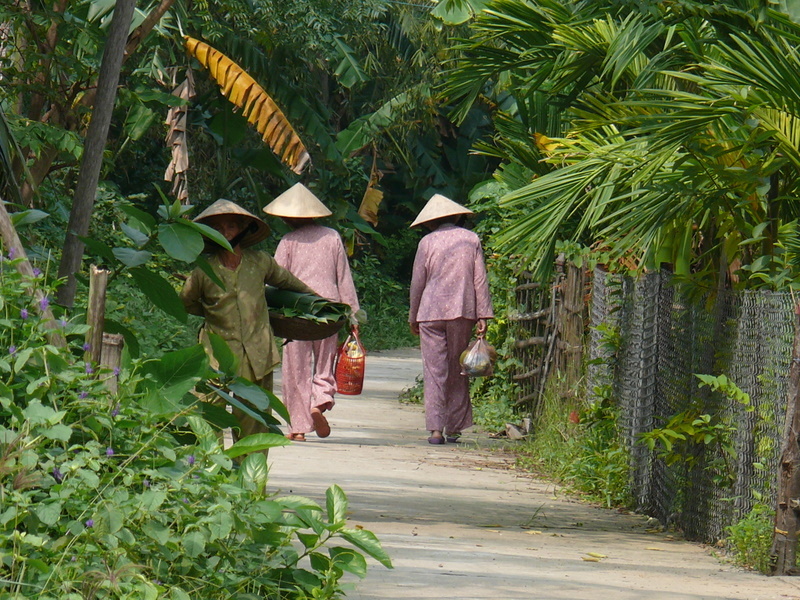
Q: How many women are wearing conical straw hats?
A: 3